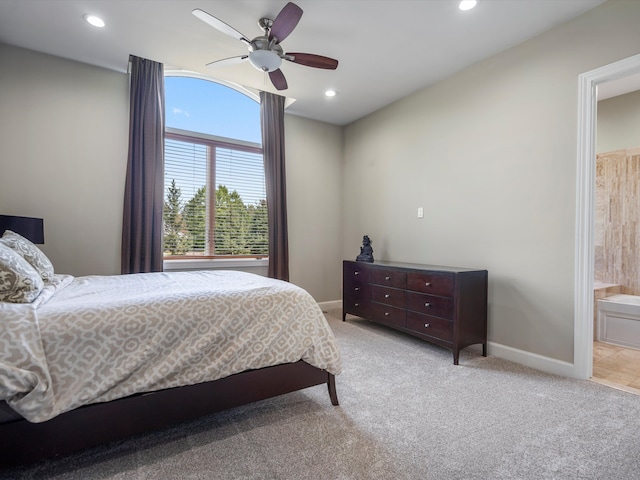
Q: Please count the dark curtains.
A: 2